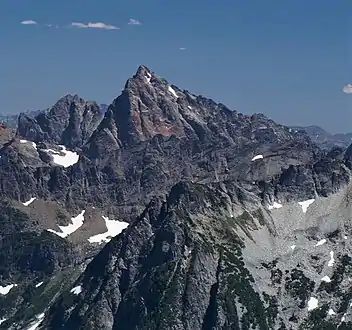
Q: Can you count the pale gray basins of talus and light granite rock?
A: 1